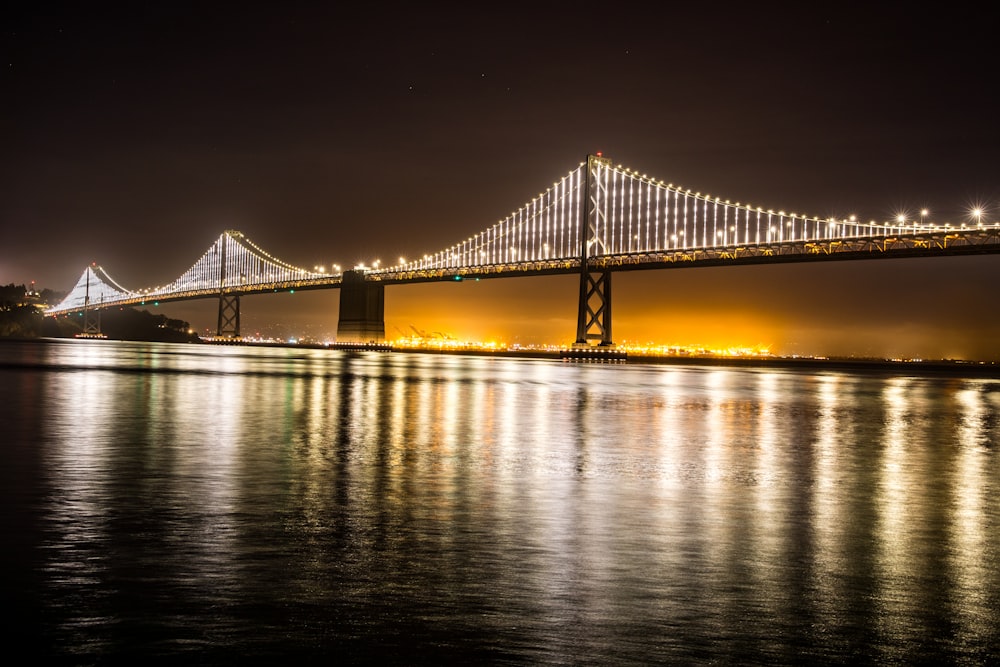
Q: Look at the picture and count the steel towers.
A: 3